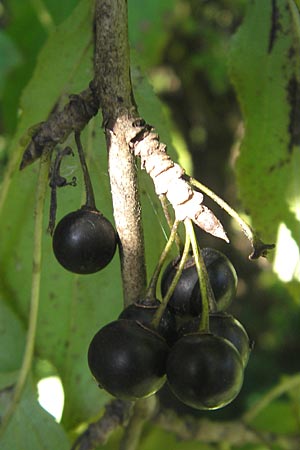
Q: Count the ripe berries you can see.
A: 6